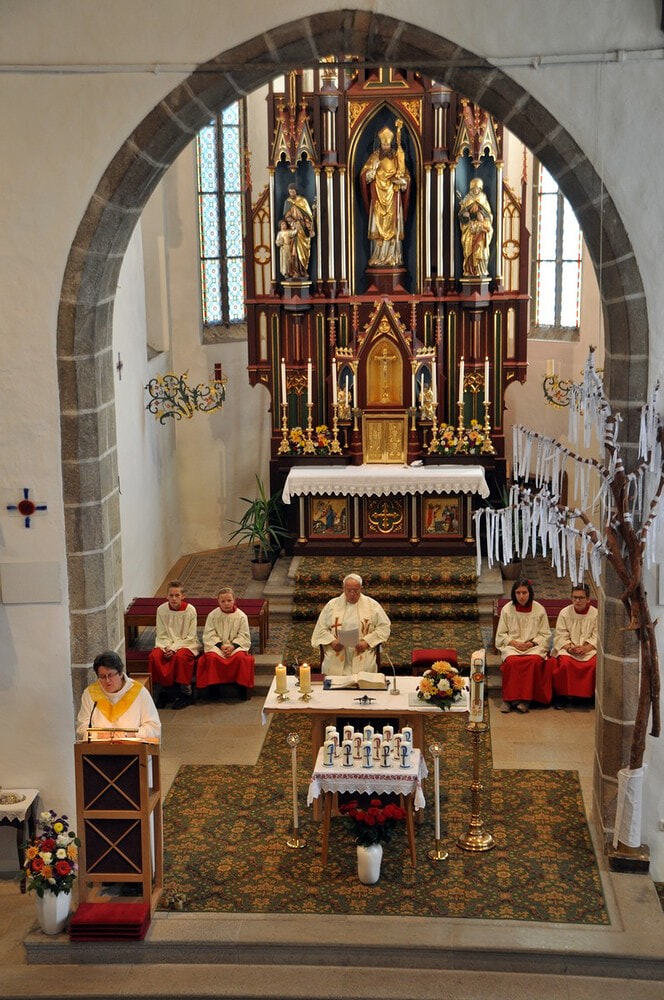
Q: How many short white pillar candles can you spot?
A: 14